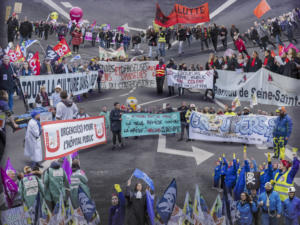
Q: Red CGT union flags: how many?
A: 3